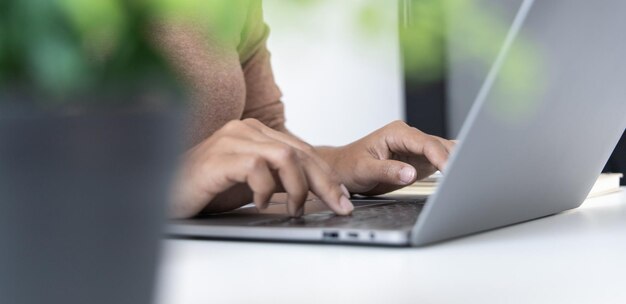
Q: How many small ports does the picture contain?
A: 3